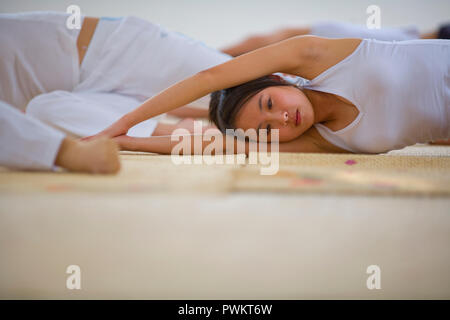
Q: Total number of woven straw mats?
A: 2